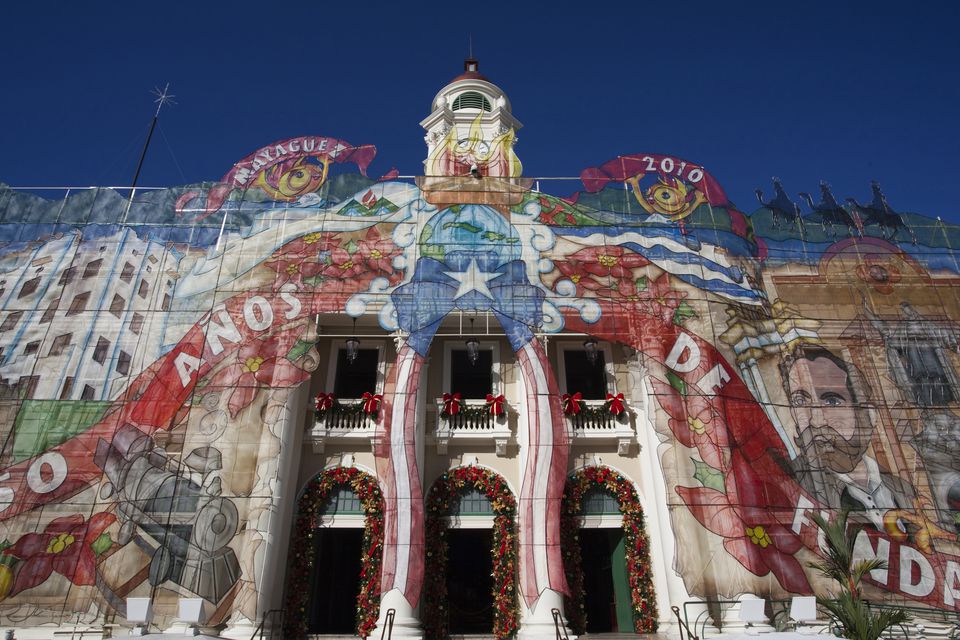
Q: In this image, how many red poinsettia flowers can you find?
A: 12